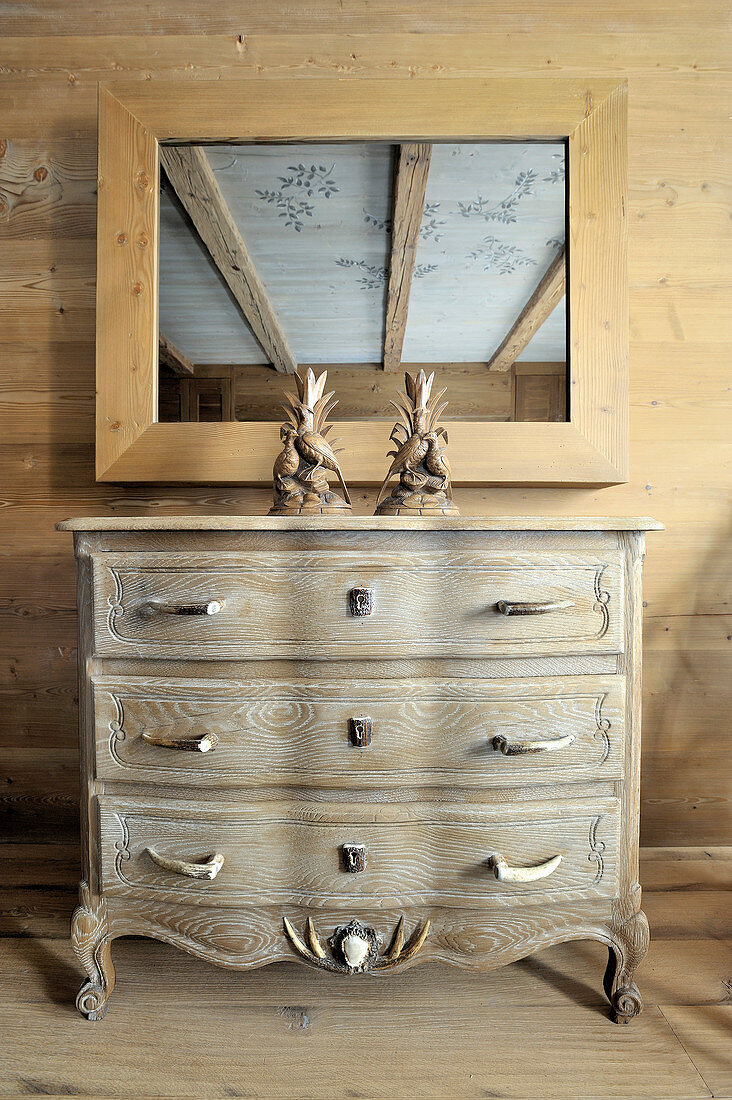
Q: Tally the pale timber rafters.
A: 4